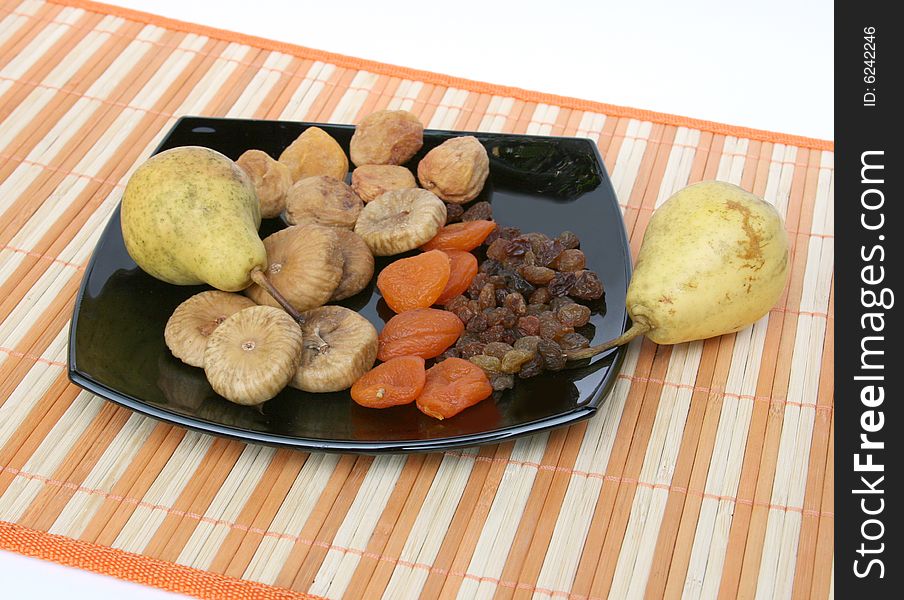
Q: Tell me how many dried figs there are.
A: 6